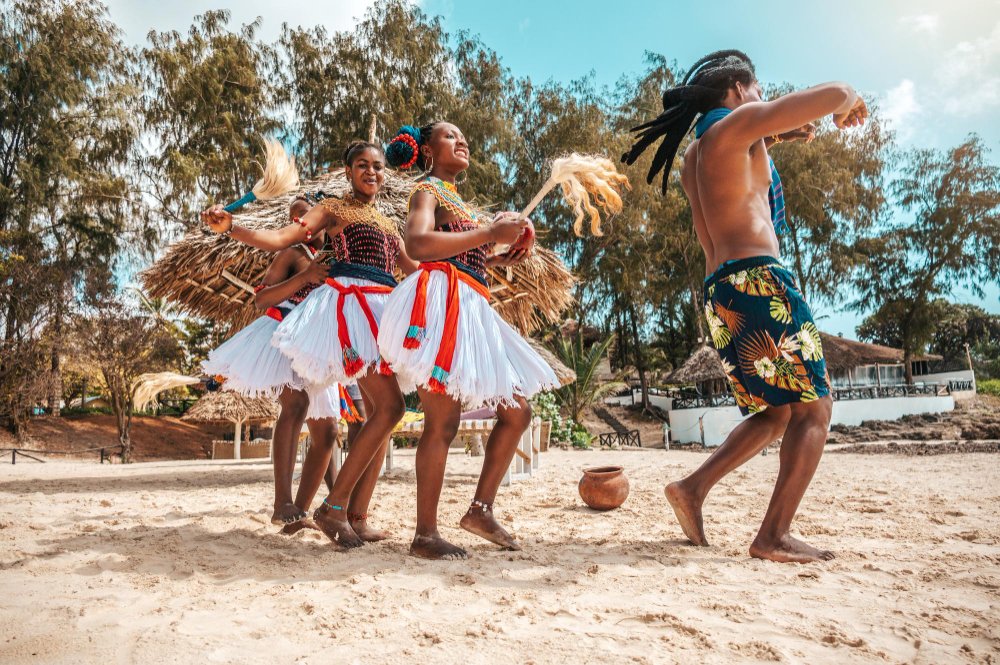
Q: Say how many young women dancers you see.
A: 3